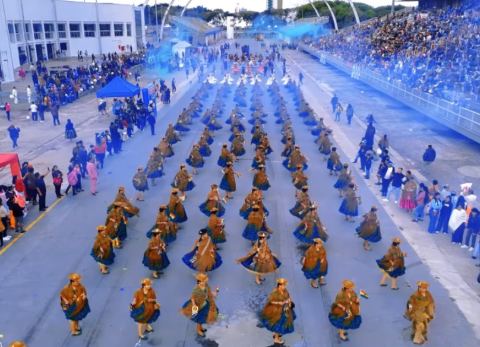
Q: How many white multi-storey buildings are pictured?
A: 1